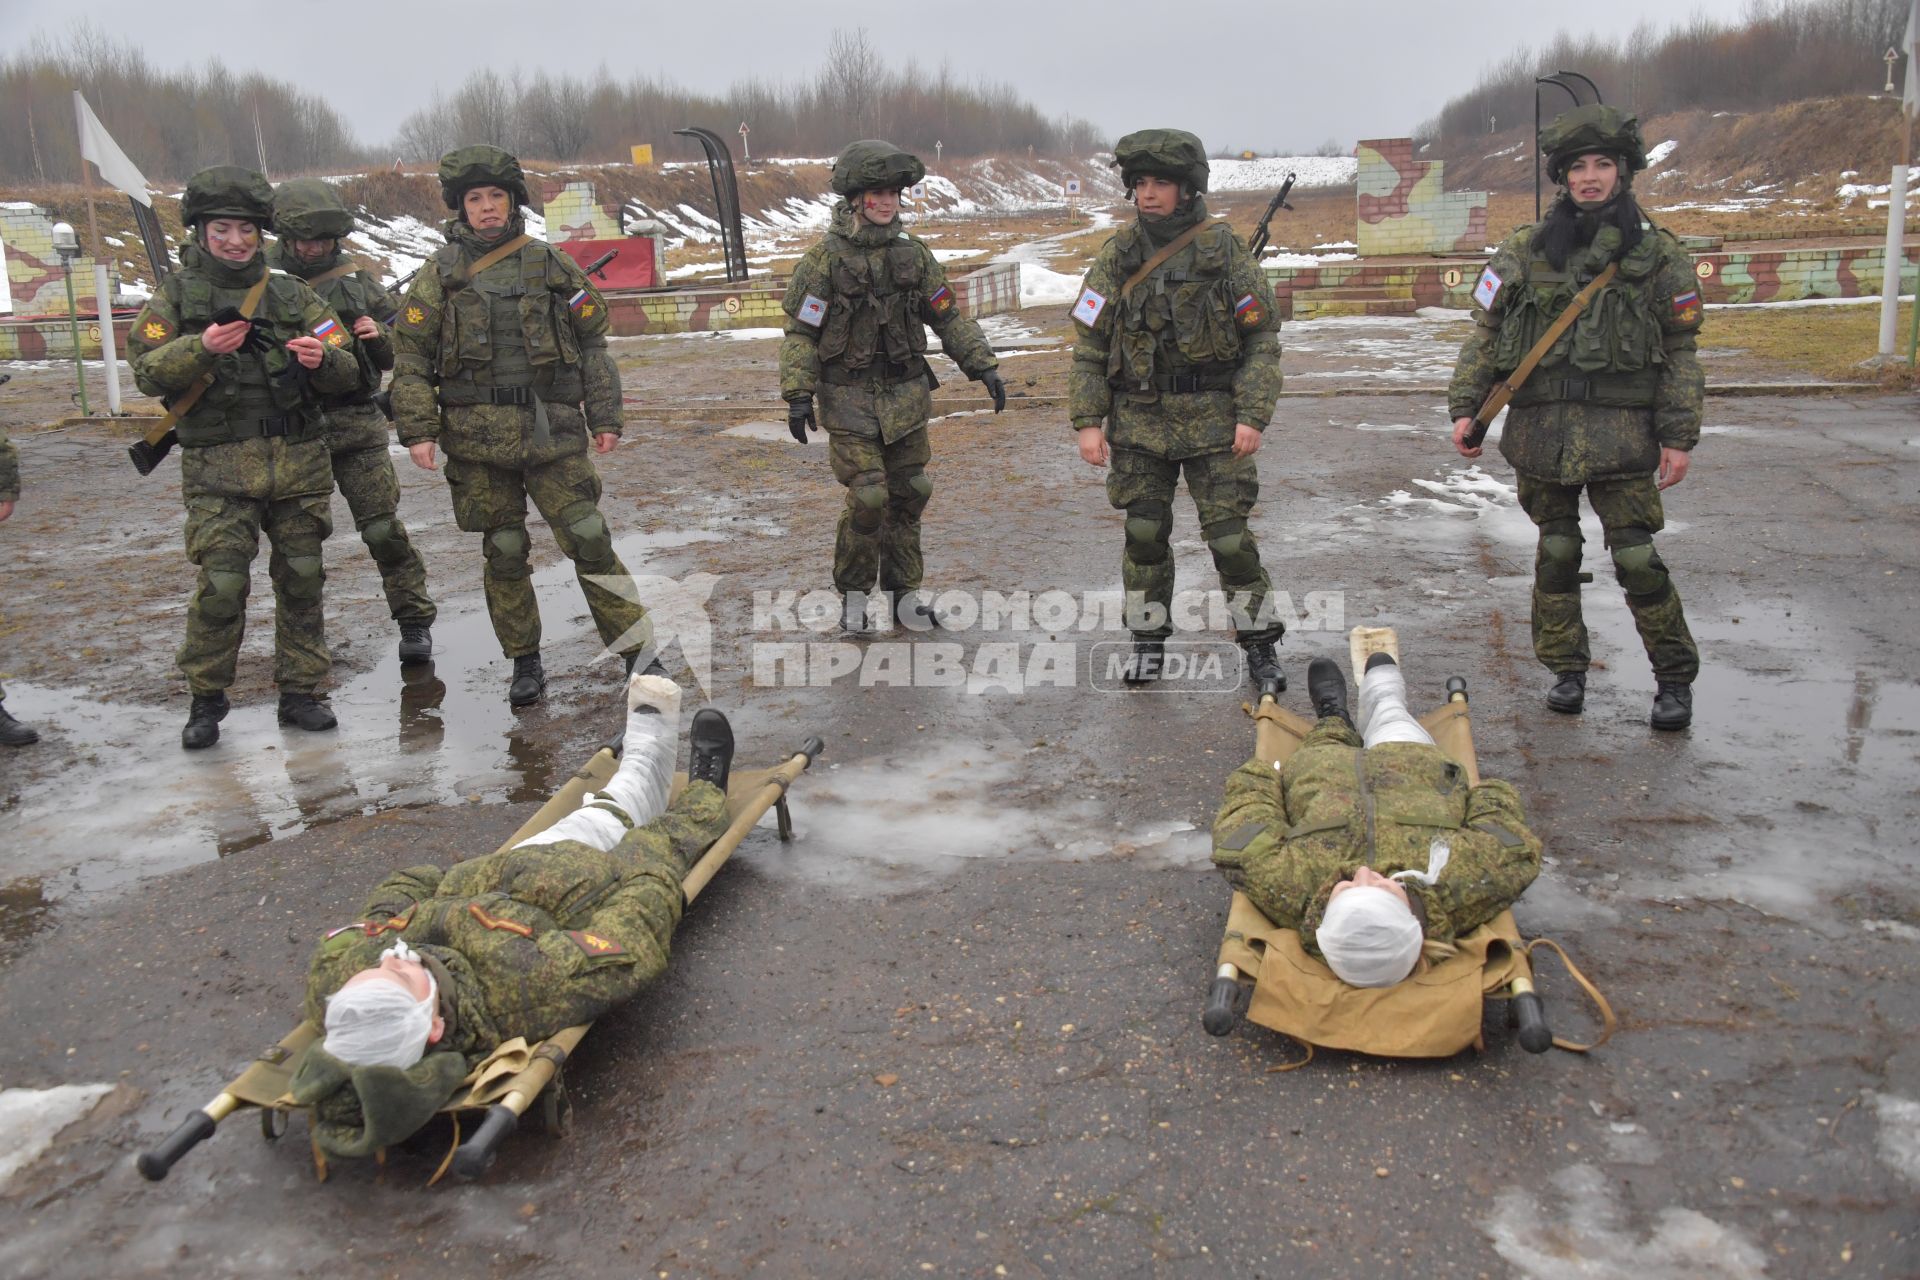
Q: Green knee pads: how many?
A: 11